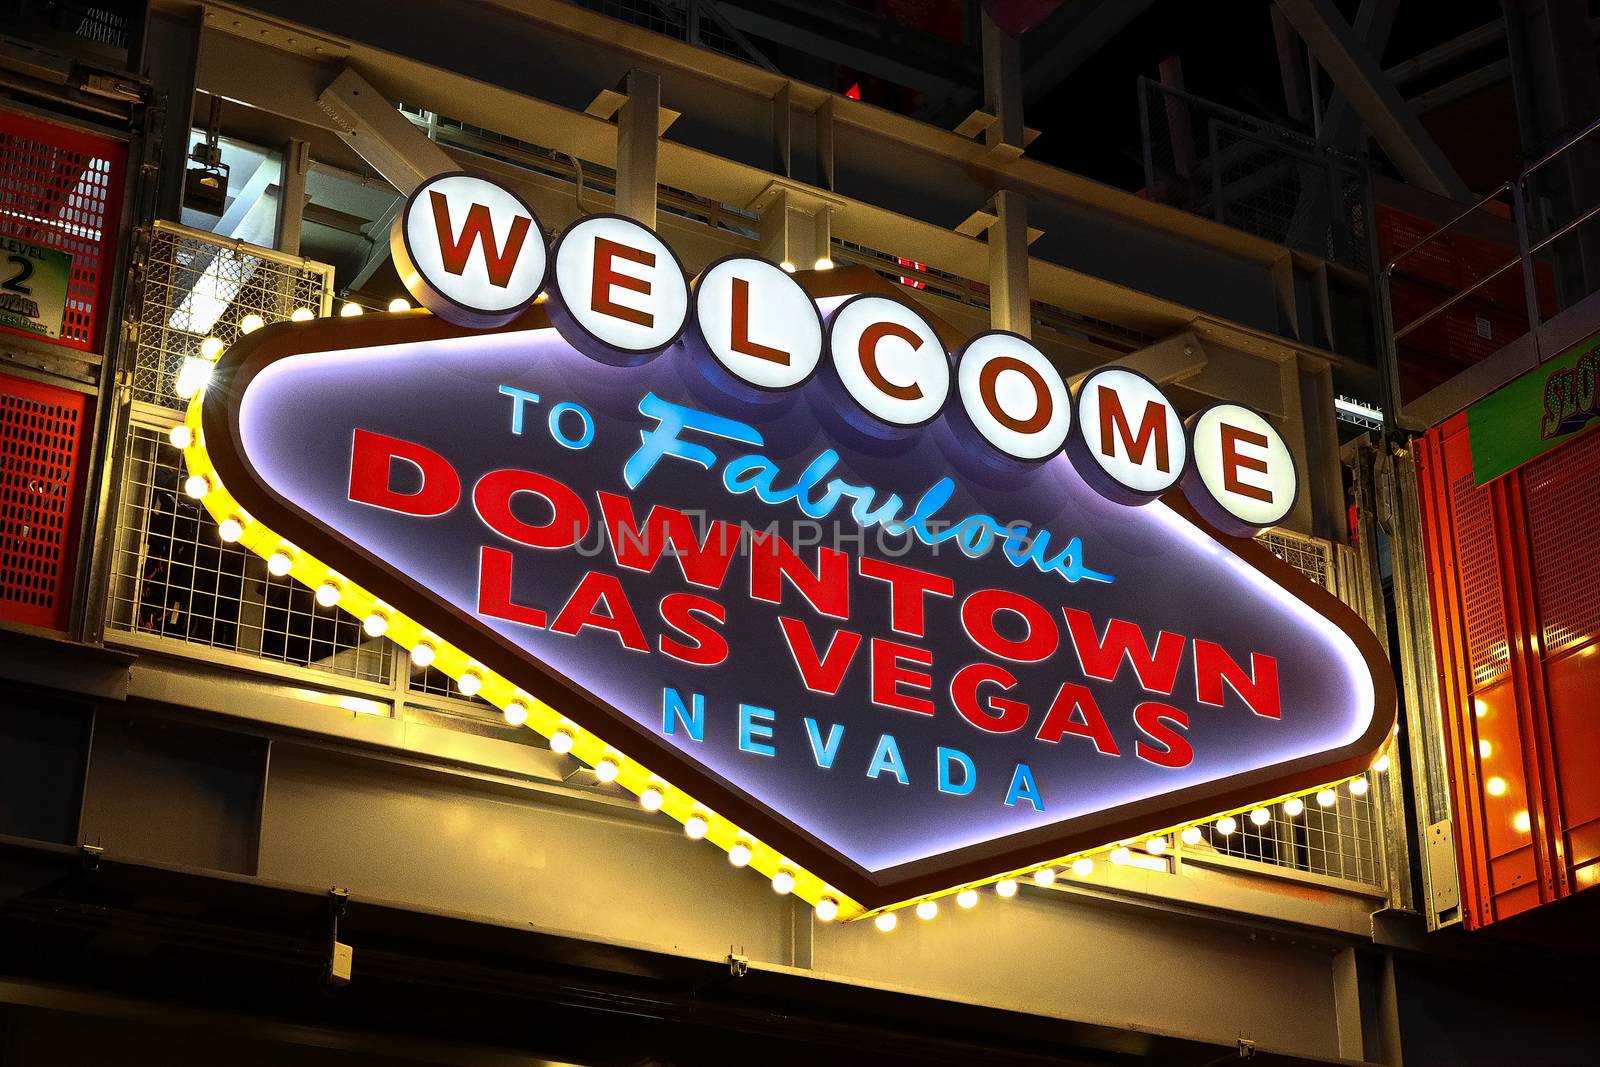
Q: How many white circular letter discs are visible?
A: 7